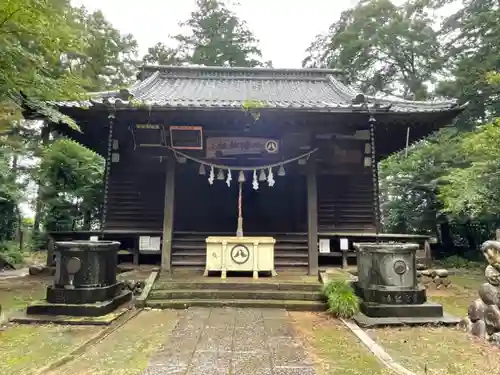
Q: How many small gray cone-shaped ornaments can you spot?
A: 5